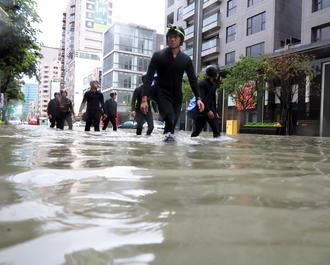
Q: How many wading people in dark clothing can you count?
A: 7